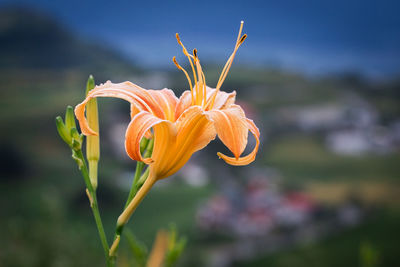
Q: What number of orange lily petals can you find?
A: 6